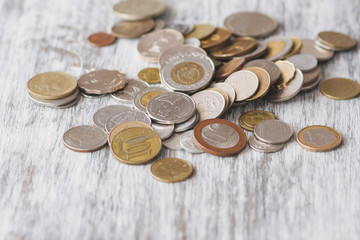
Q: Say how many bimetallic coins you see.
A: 5